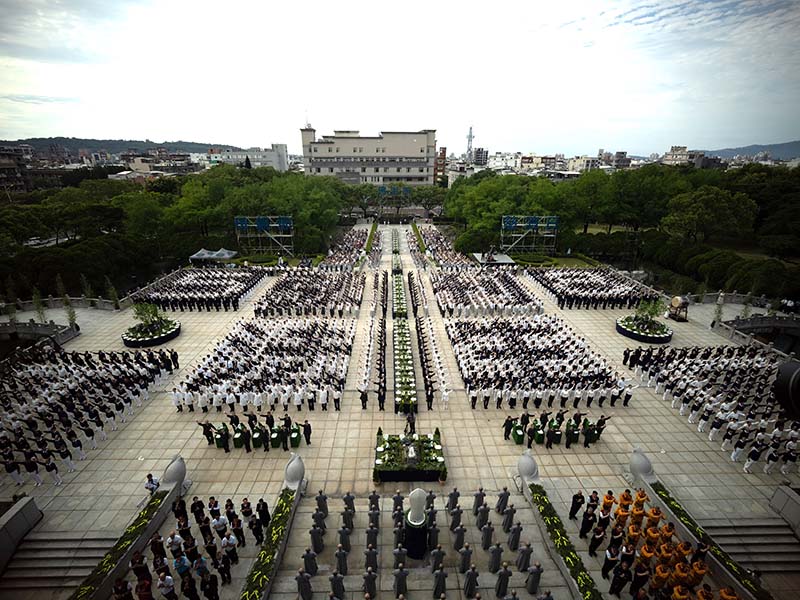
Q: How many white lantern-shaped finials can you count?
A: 4